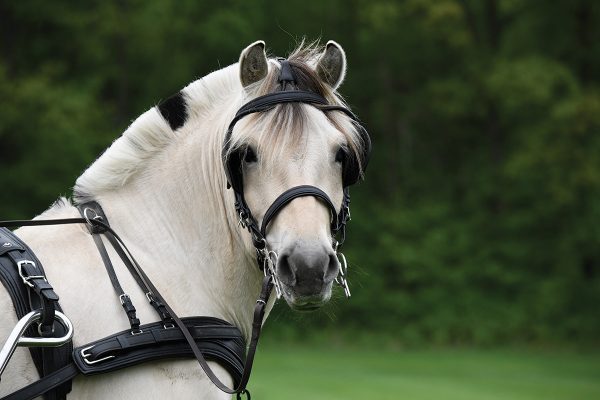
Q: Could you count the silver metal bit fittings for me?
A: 2